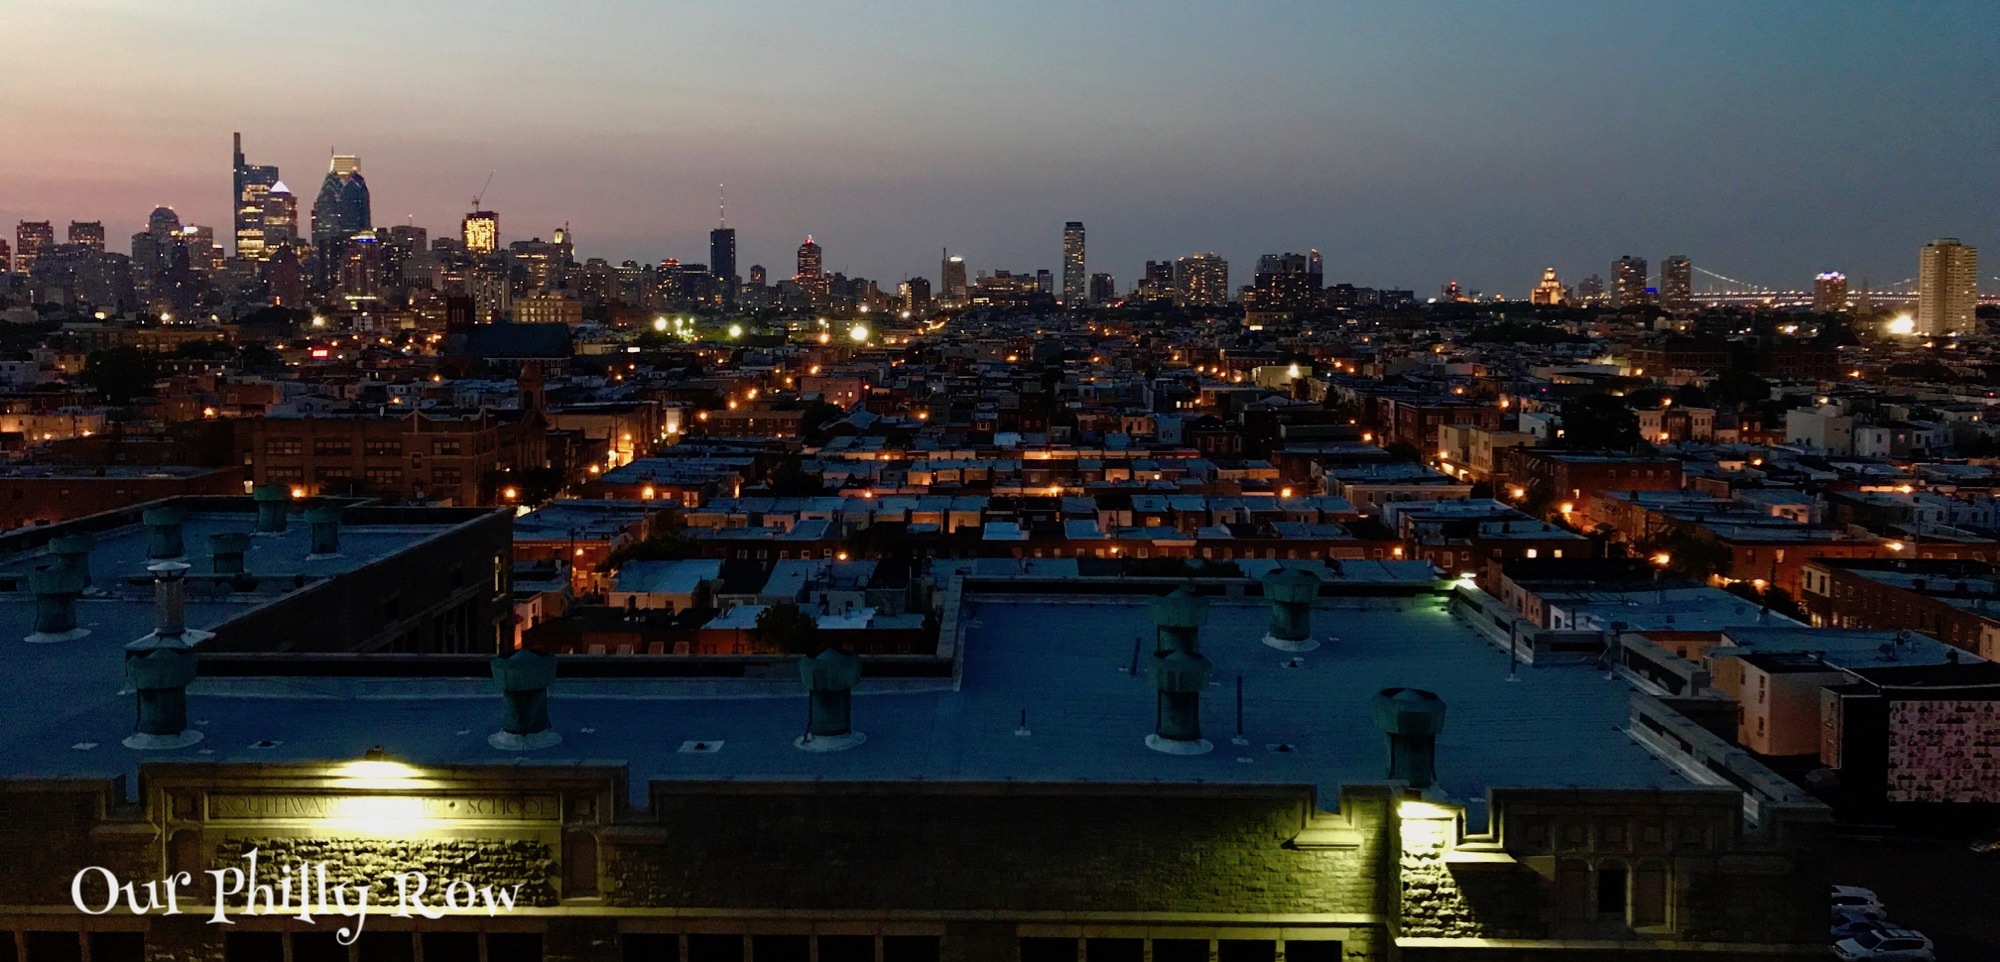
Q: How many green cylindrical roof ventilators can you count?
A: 13